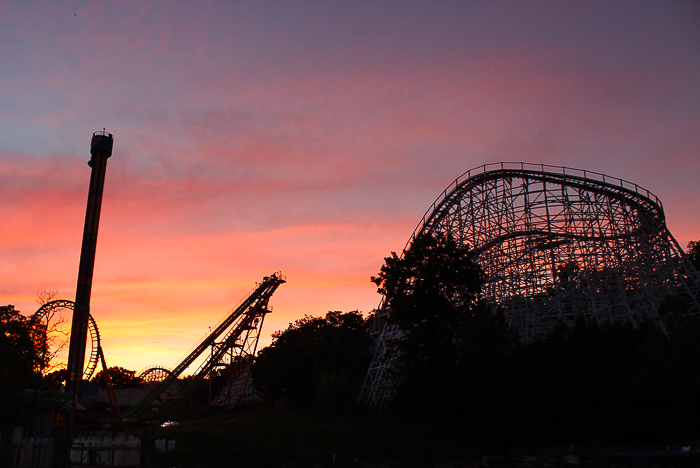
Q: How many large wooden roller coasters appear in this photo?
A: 1